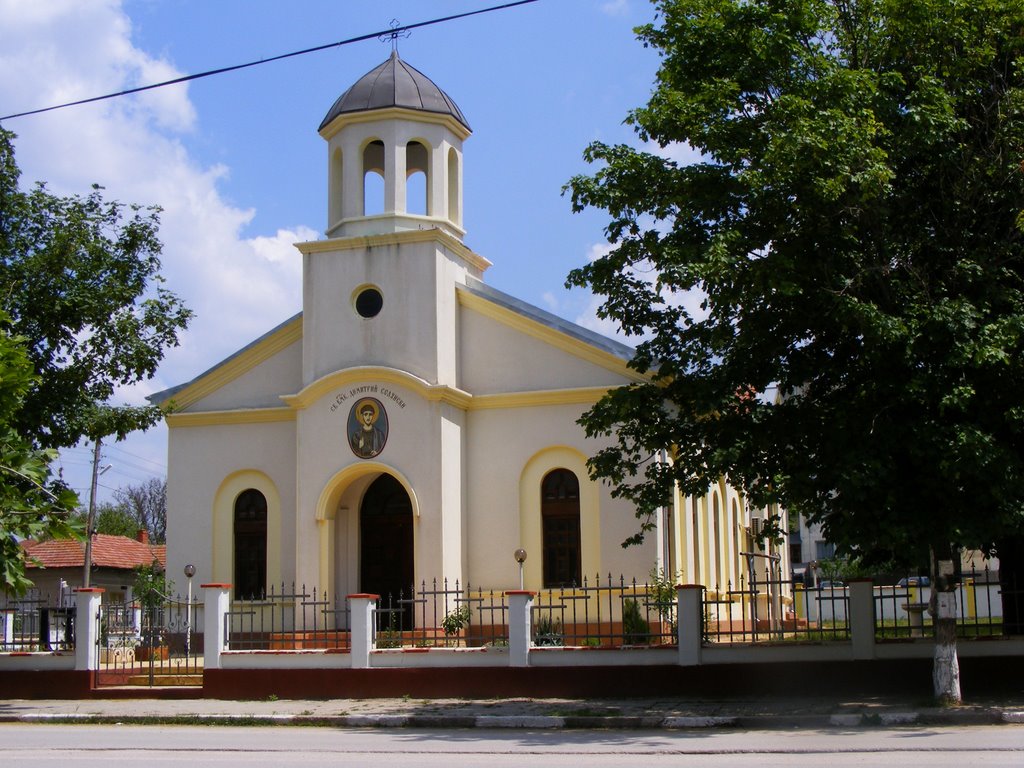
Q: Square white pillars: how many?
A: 6